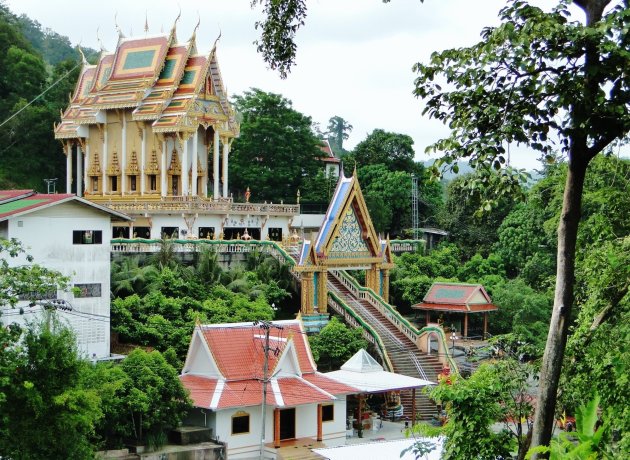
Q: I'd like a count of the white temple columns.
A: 11